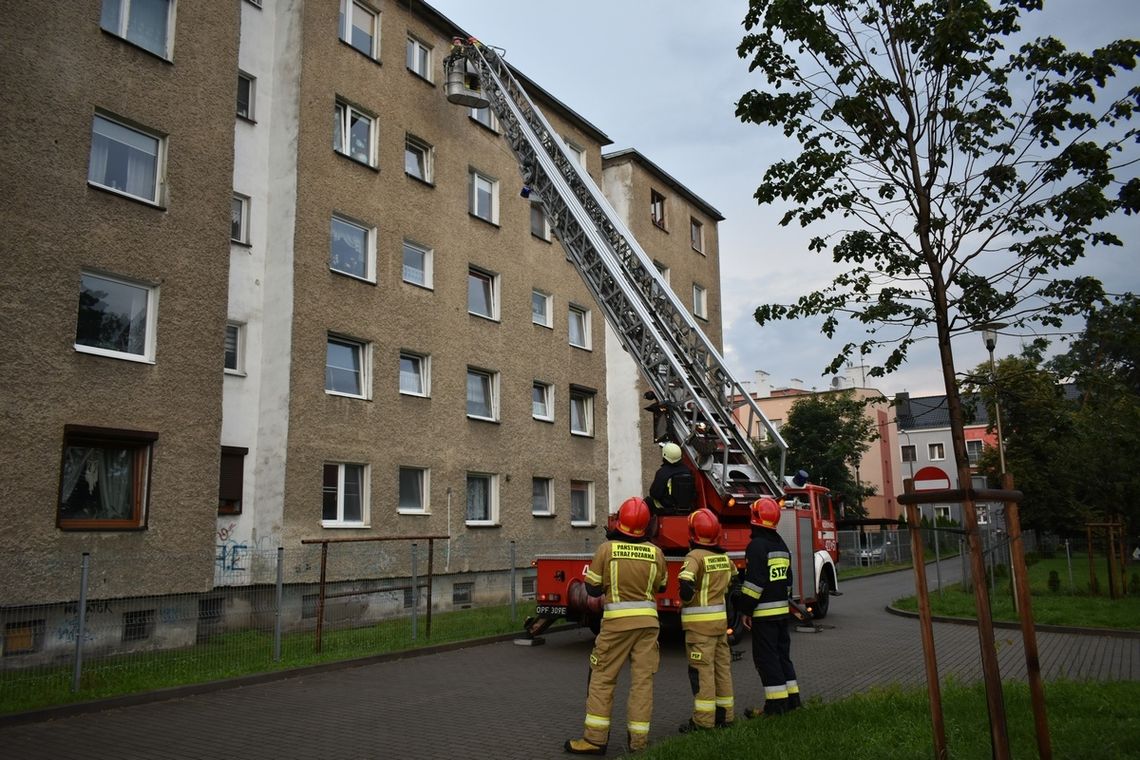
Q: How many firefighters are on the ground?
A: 3